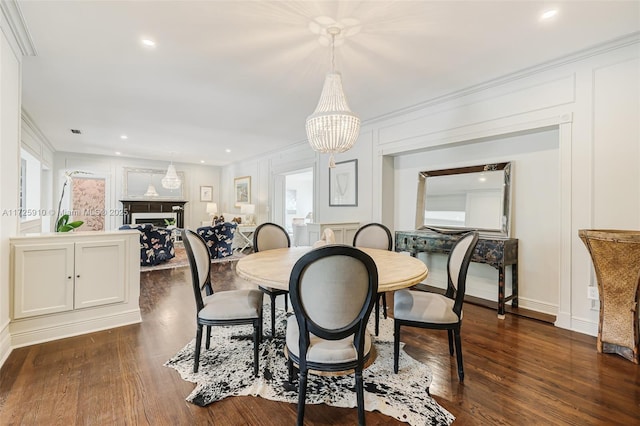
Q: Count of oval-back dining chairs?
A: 5